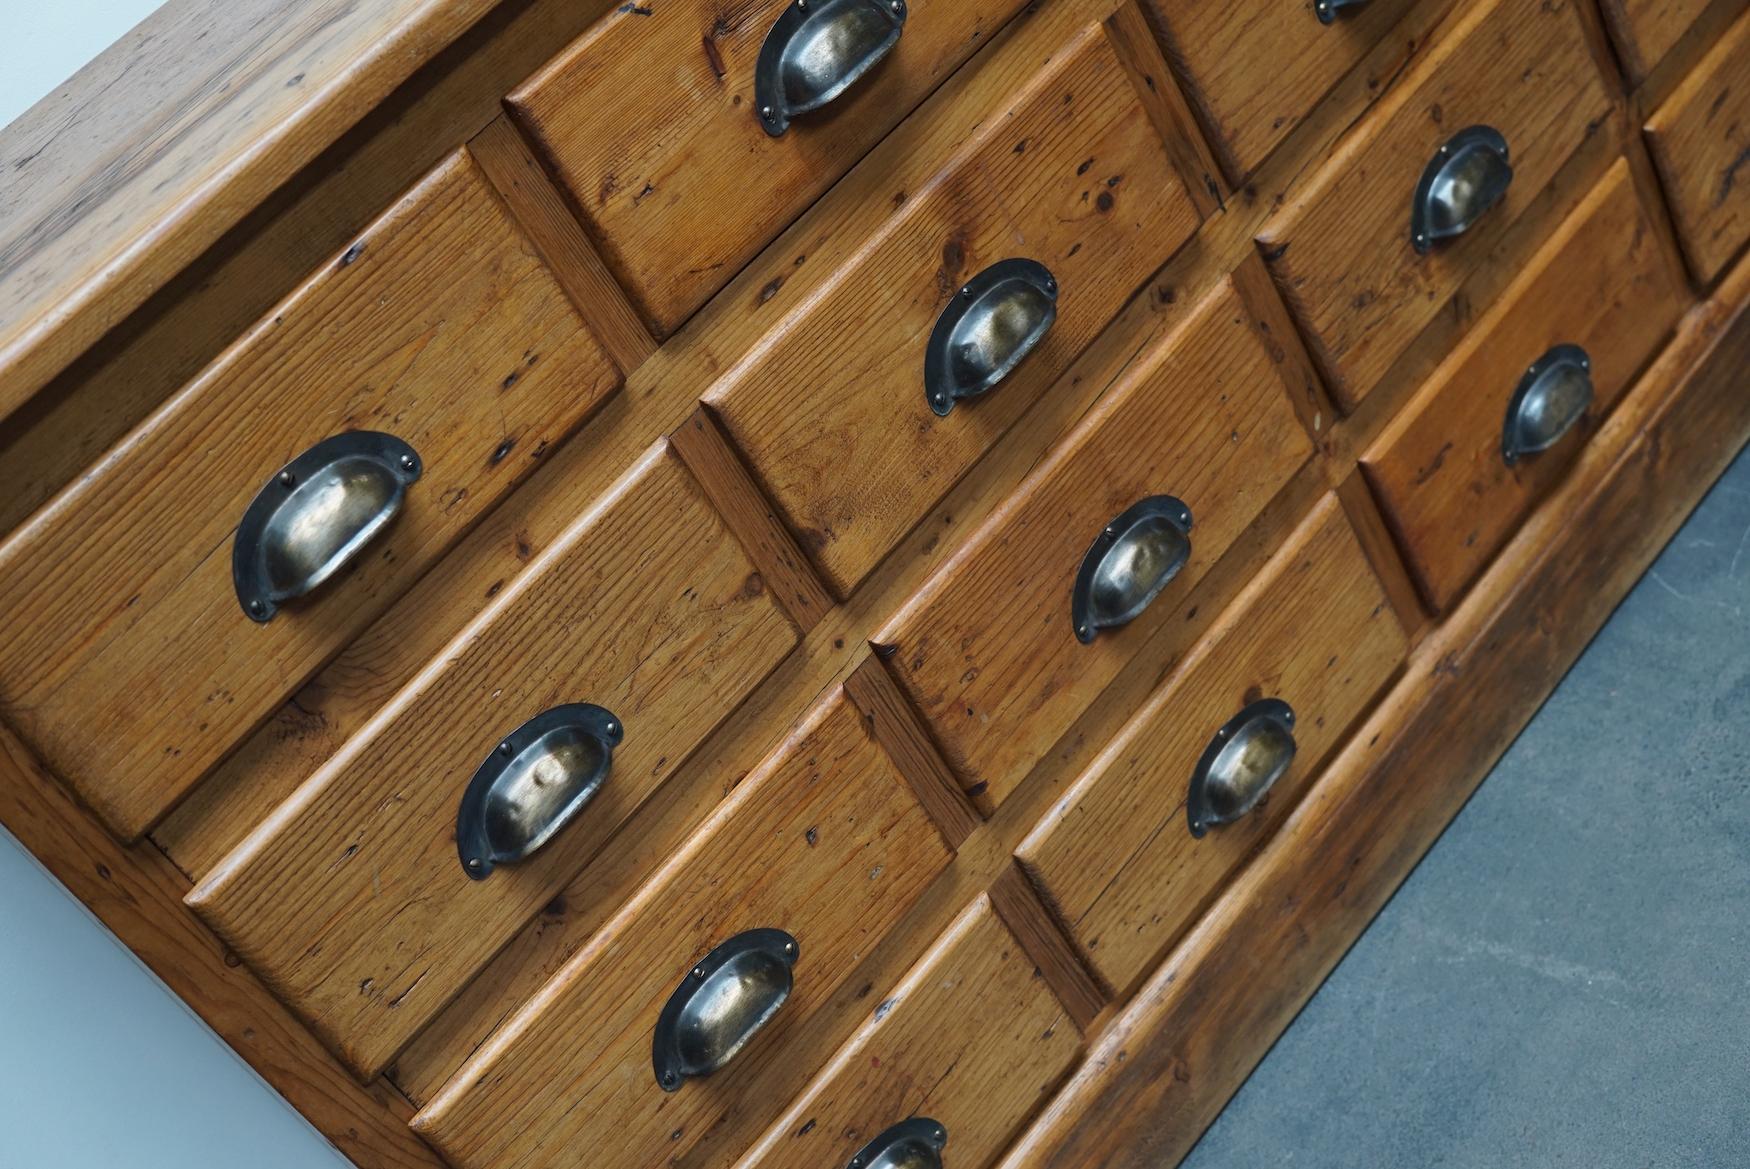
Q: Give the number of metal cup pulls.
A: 11